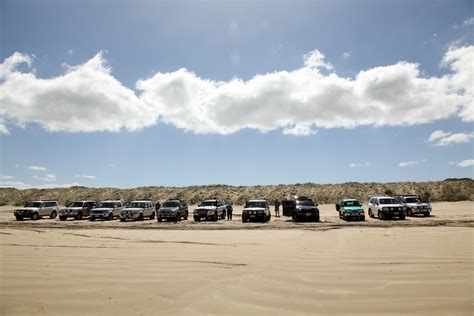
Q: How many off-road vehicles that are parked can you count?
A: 11